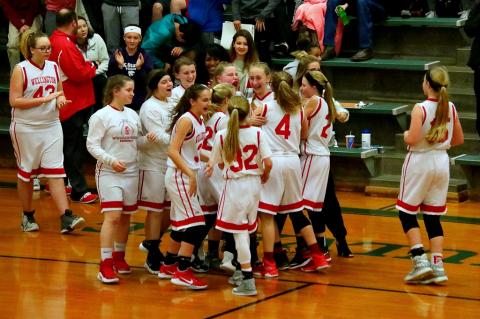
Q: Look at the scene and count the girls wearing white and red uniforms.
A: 12